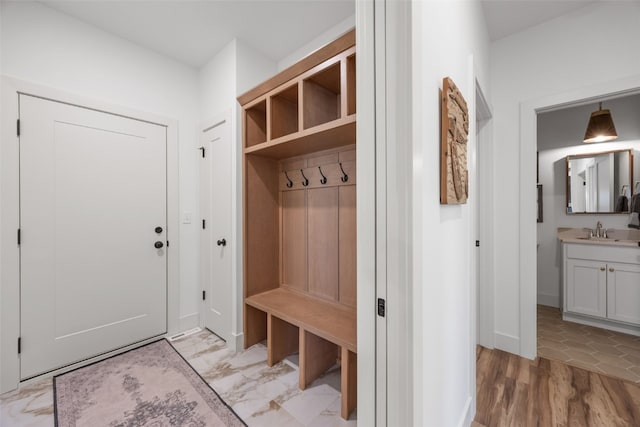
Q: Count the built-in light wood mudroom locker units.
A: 1